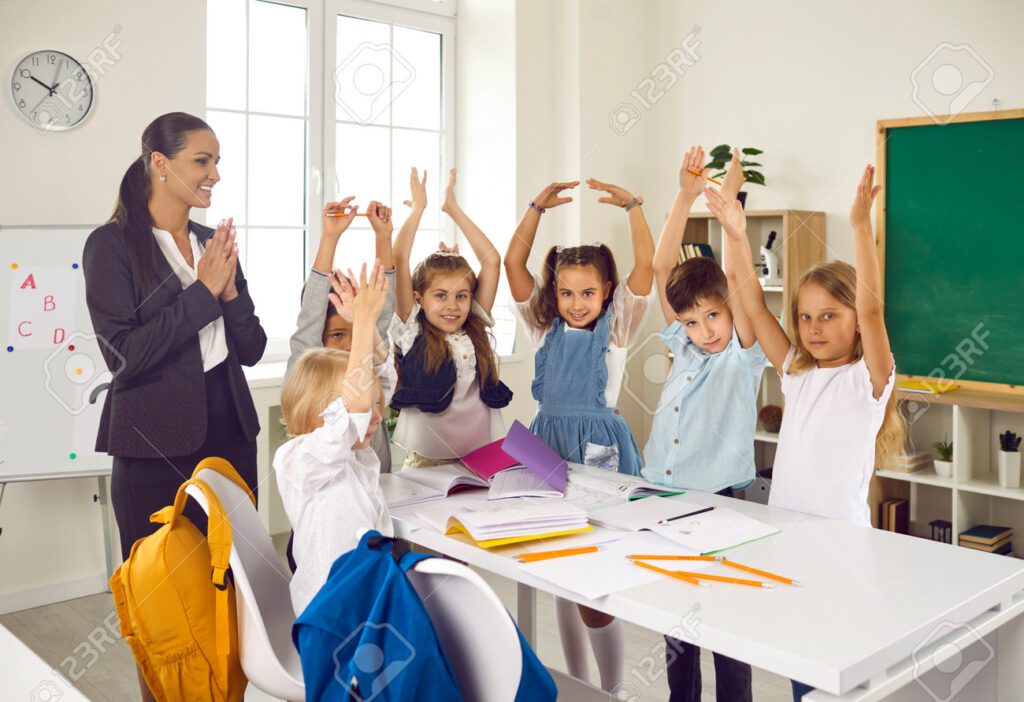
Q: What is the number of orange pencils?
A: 8